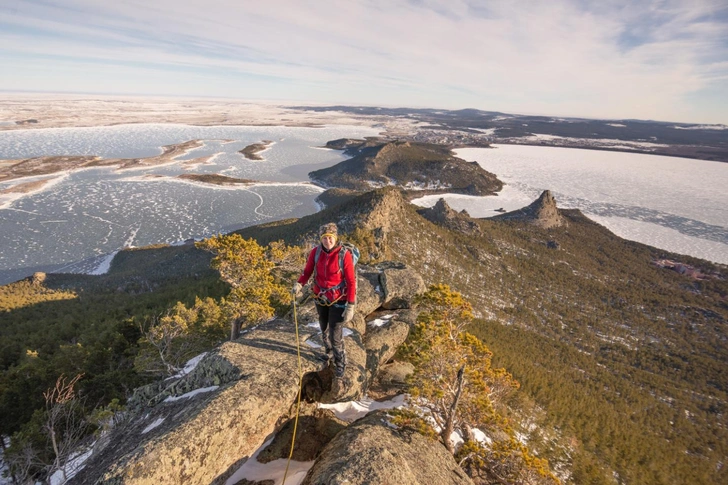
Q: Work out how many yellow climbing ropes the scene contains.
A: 1